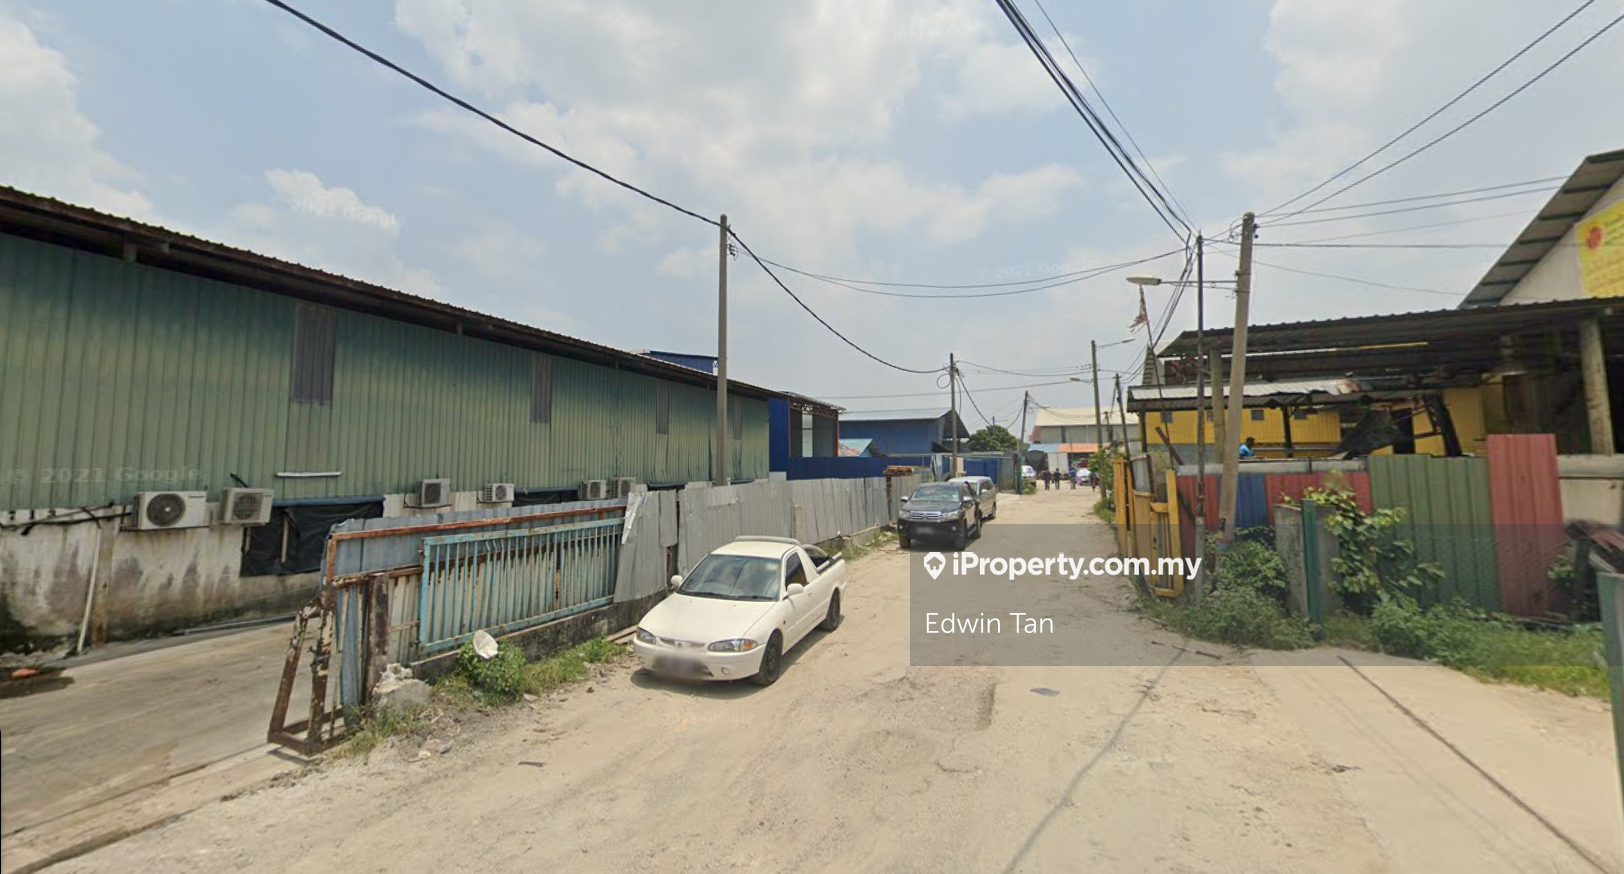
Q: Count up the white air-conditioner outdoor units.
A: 6